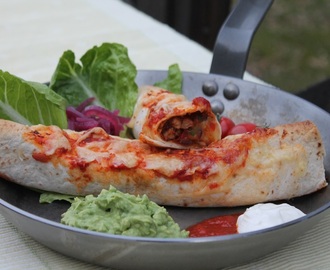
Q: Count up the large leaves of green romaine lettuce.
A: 2